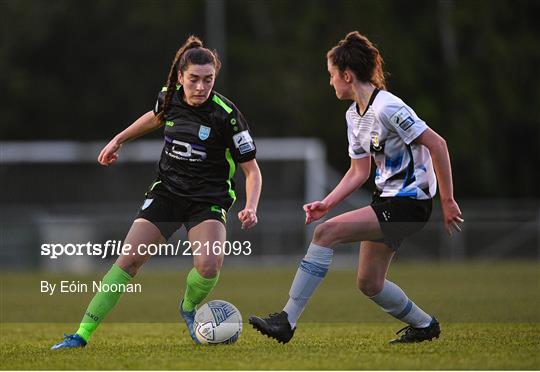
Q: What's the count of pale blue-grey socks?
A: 2